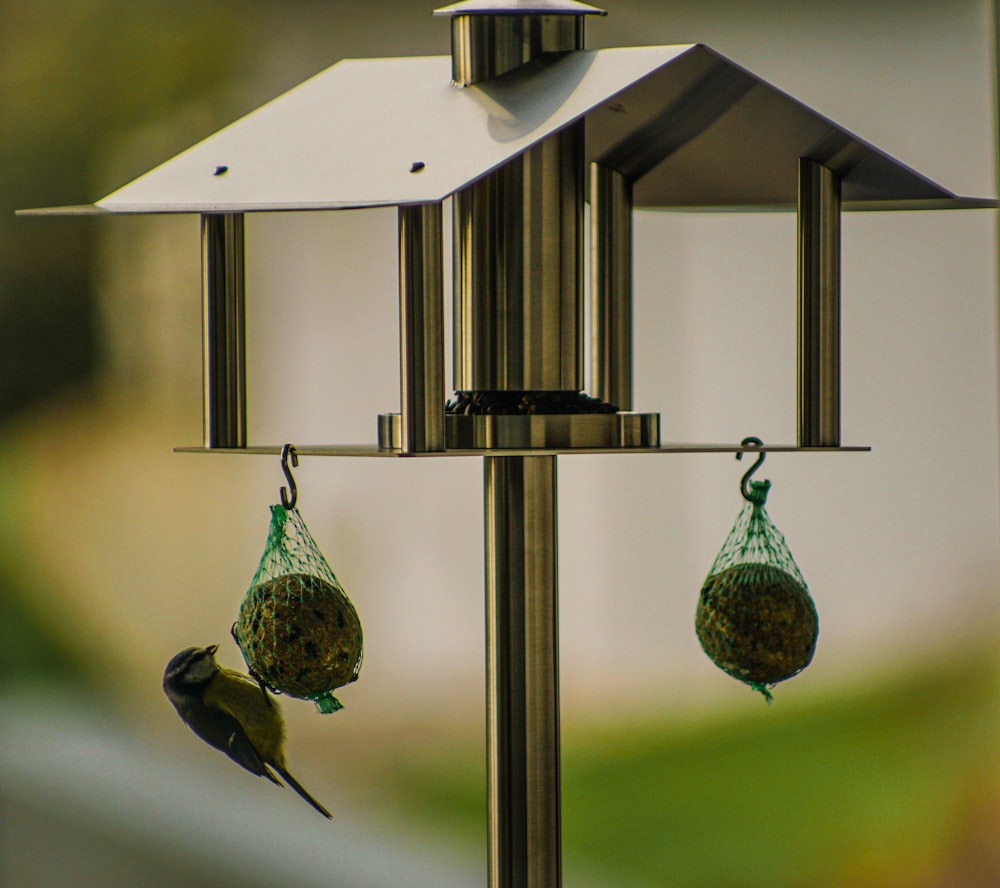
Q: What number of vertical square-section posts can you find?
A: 0